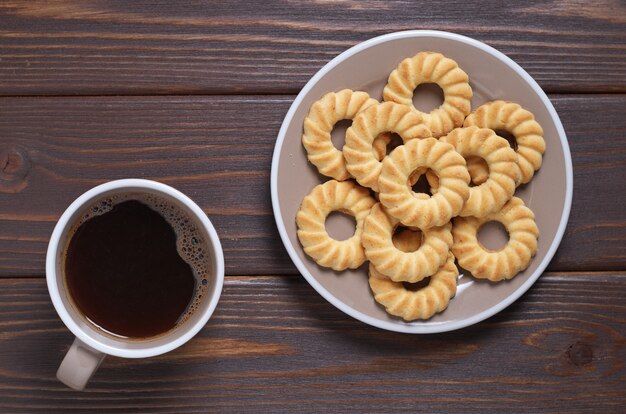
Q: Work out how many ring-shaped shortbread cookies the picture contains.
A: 10